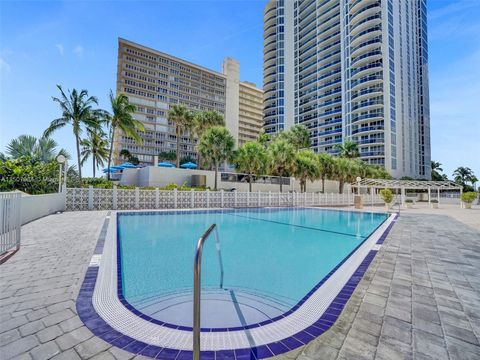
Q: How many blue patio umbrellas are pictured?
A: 5